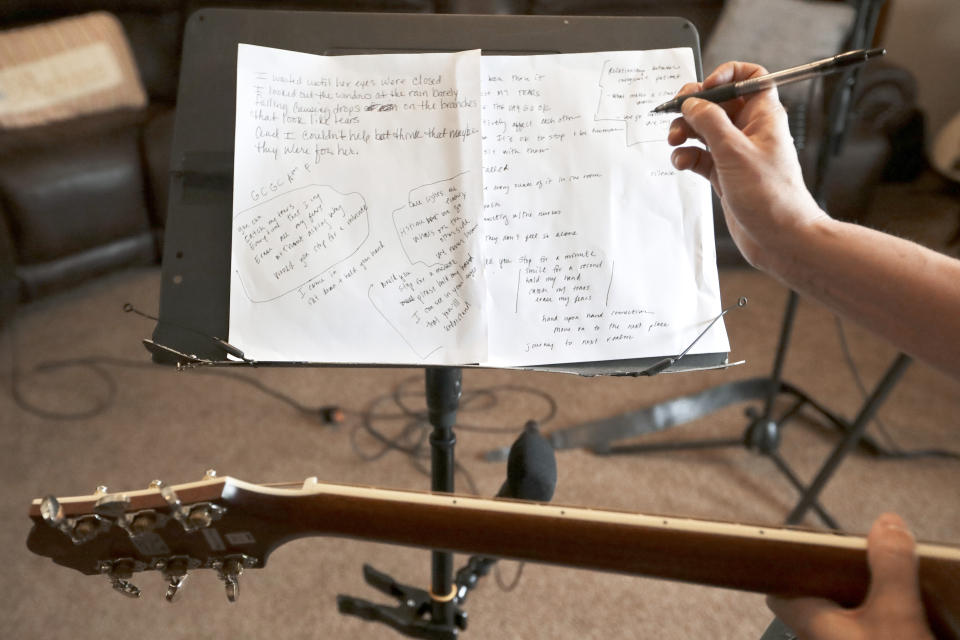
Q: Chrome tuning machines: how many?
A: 6